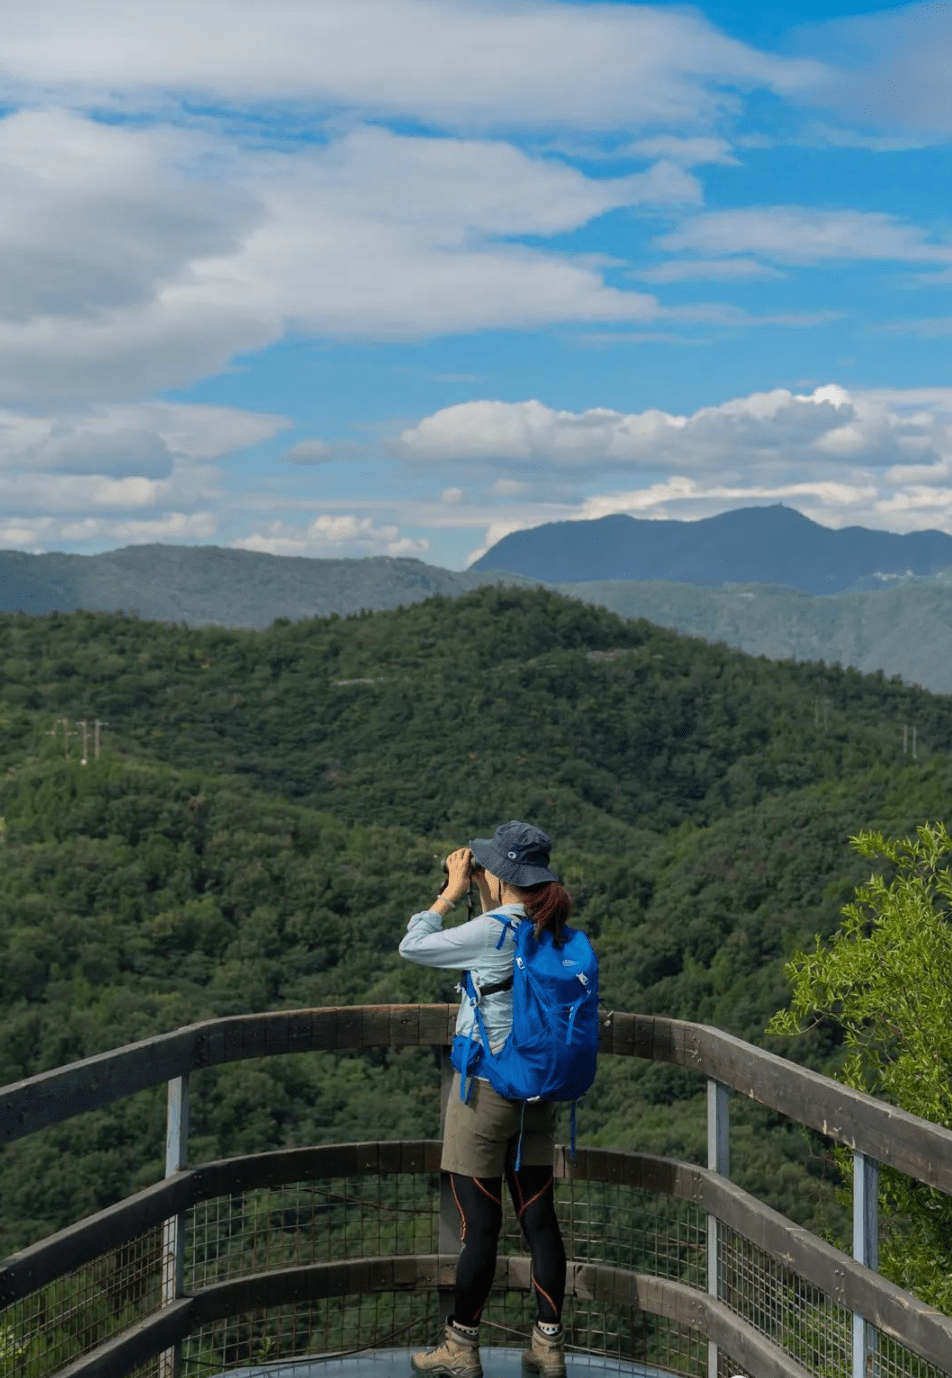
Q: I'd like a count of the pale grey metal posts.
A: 3